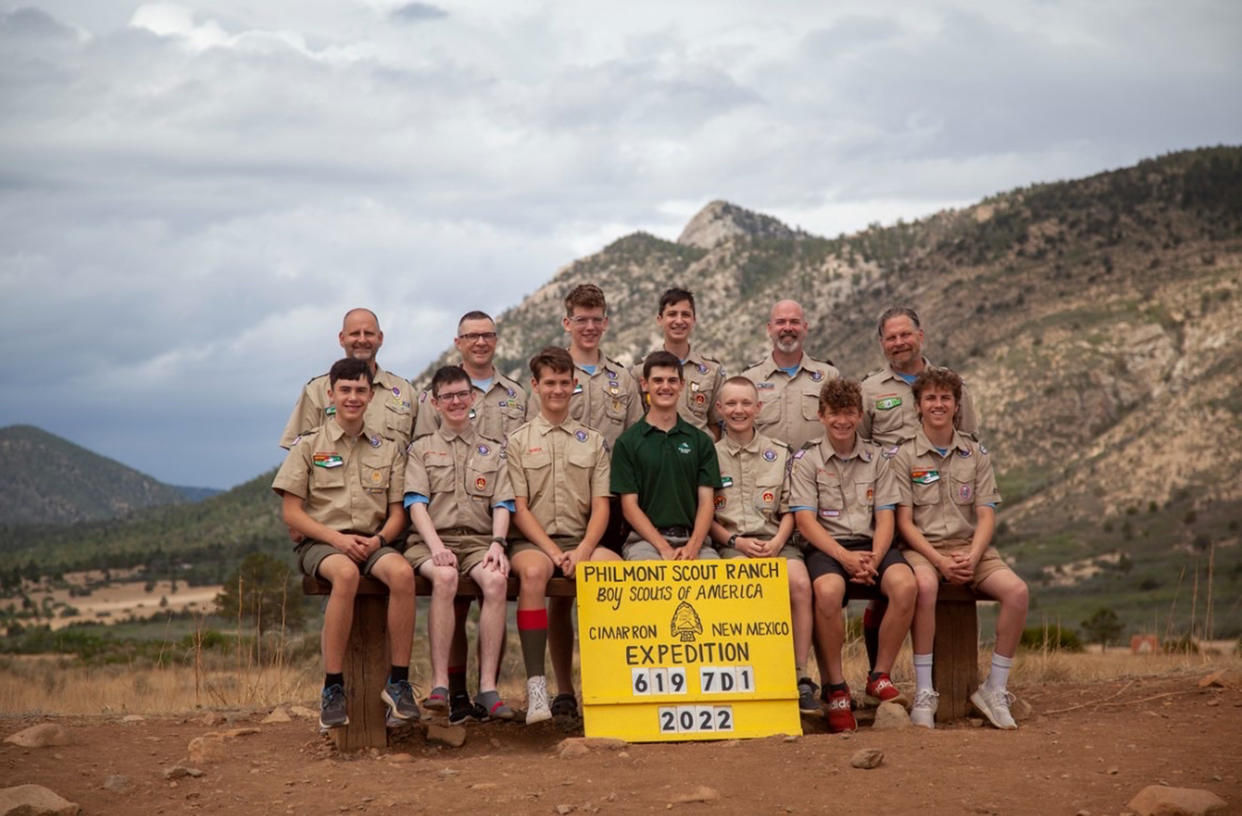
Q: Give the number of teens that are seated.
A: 7